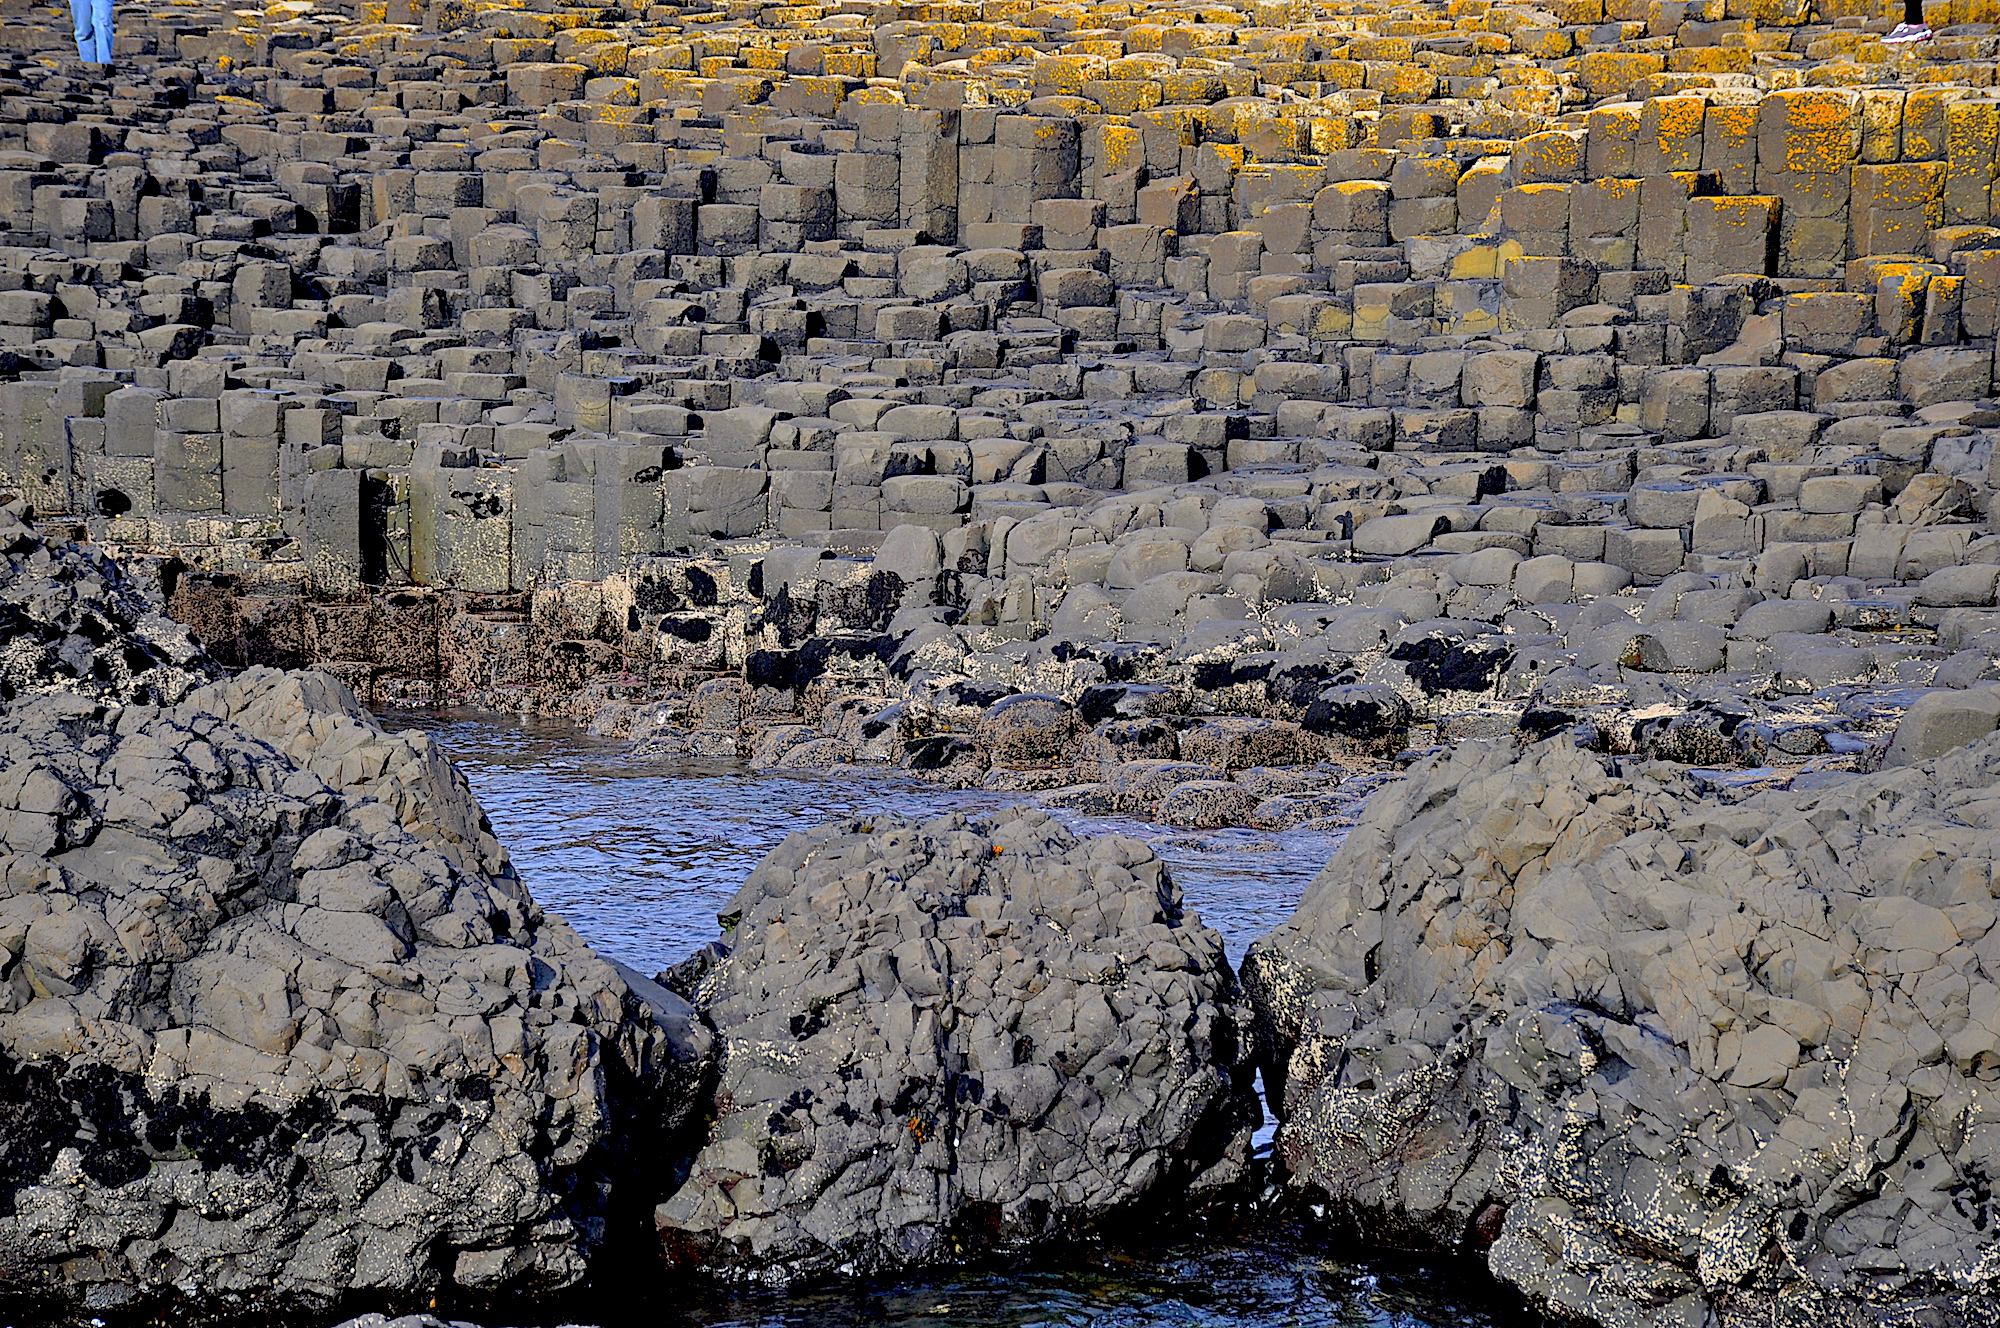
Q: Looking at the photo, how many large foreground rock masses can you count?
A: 3